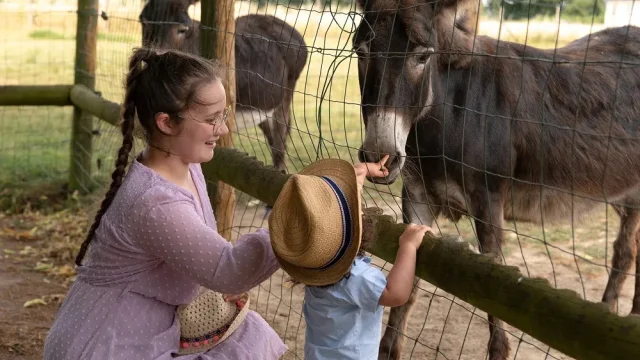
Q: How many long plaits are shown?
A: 1